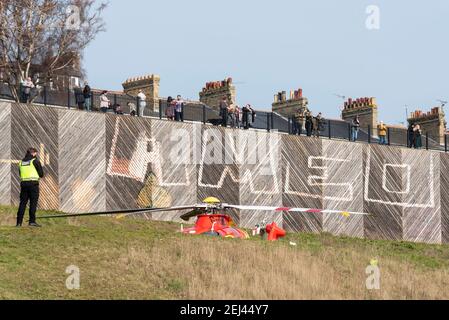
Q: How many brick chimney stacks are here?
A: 5